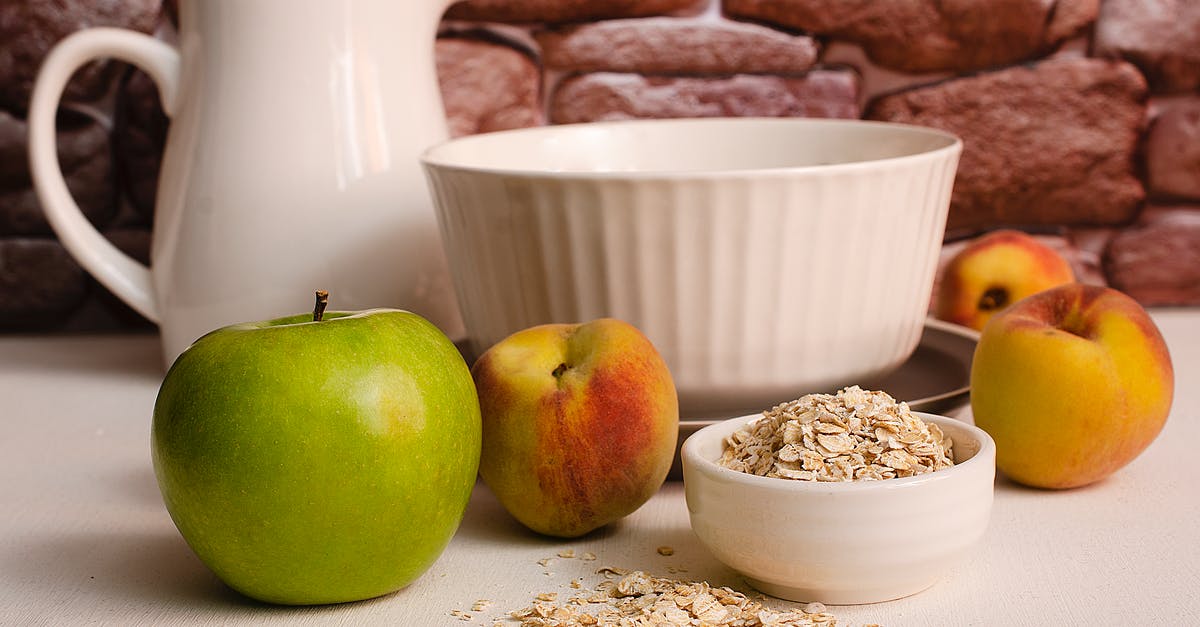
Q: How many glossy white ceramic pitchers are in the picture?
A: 1